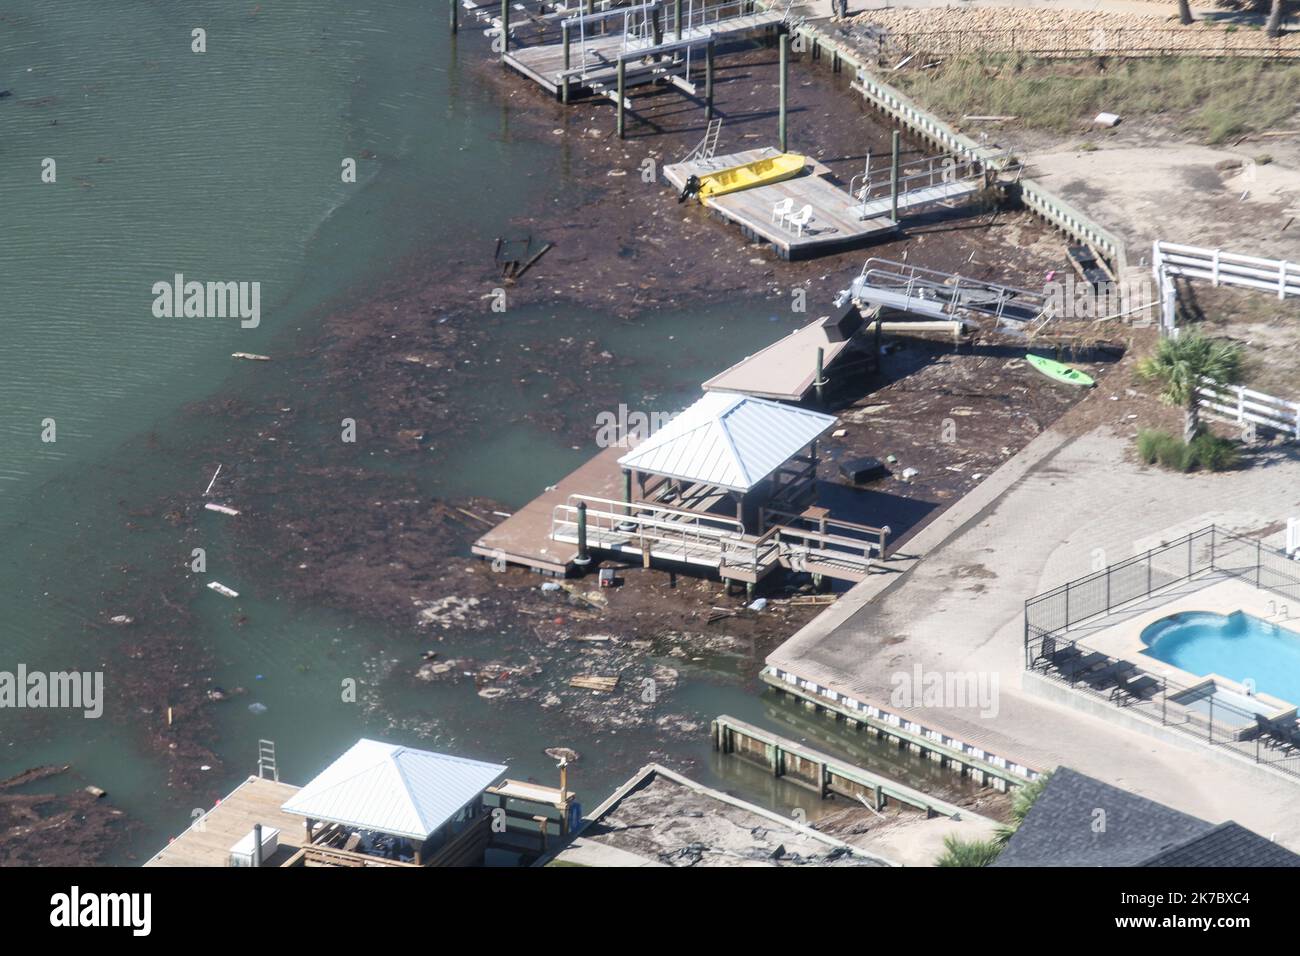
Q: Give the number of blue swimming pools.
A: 1